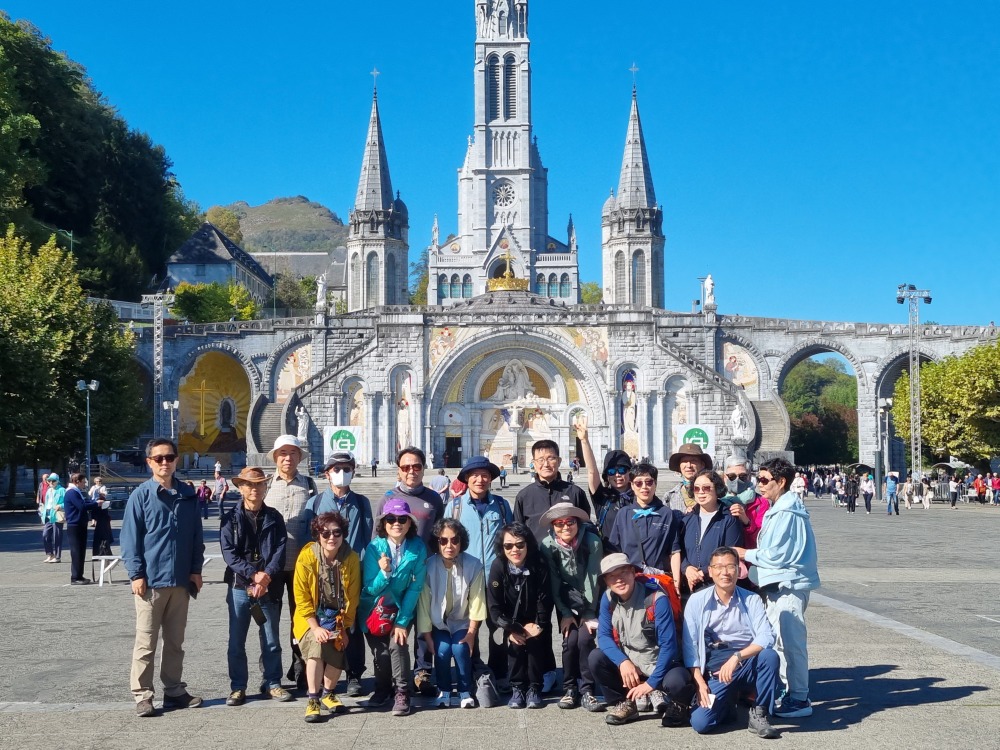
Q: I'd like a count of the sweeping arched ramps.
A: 2